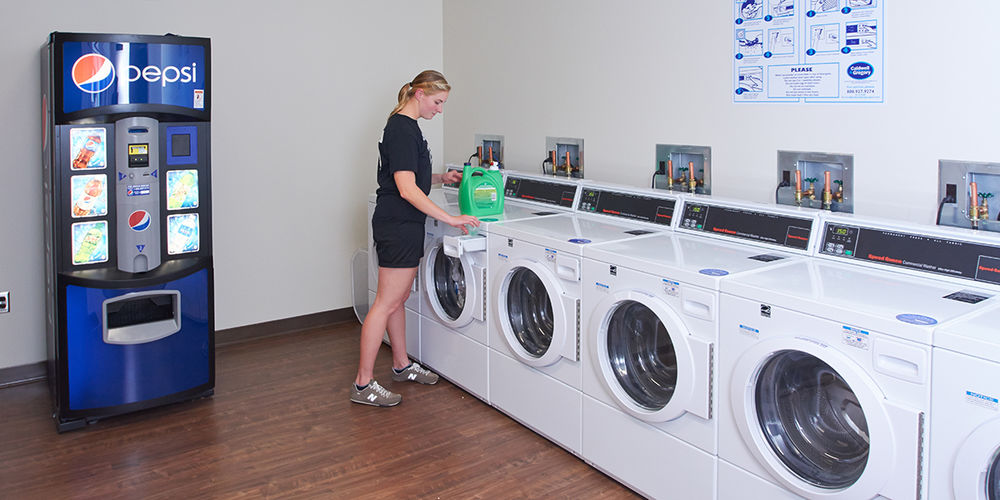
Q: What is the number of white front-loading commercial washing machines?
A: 6